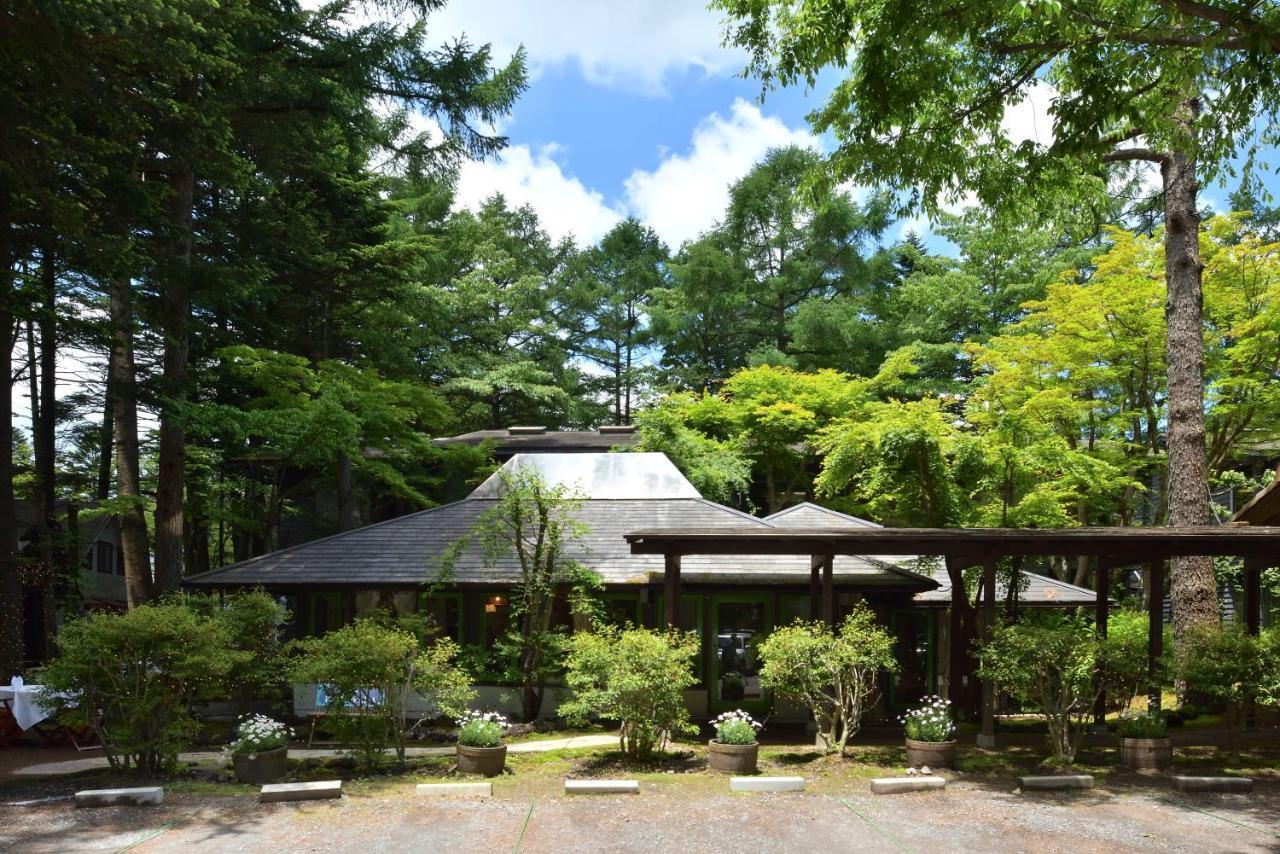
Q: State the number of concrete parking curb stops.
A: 8